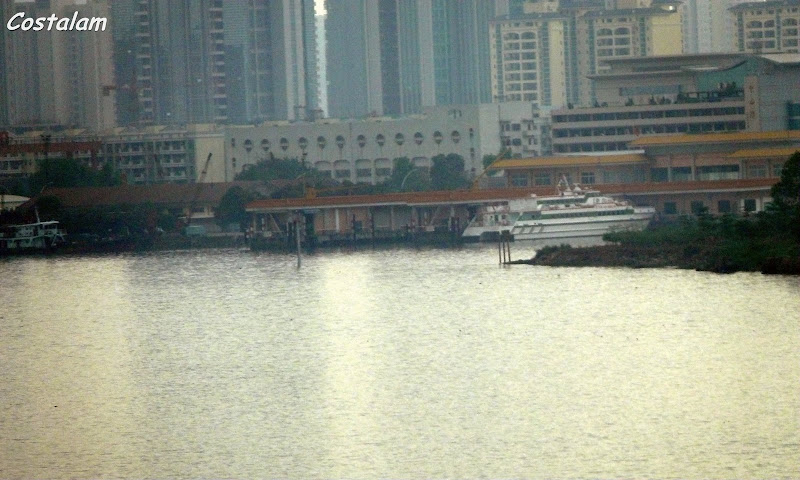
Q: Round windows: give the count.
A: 12